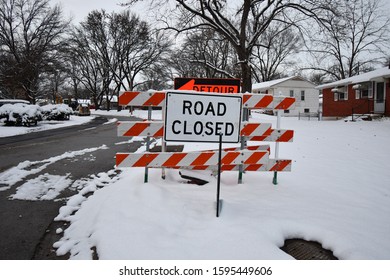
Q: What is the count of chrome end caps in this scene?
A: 0